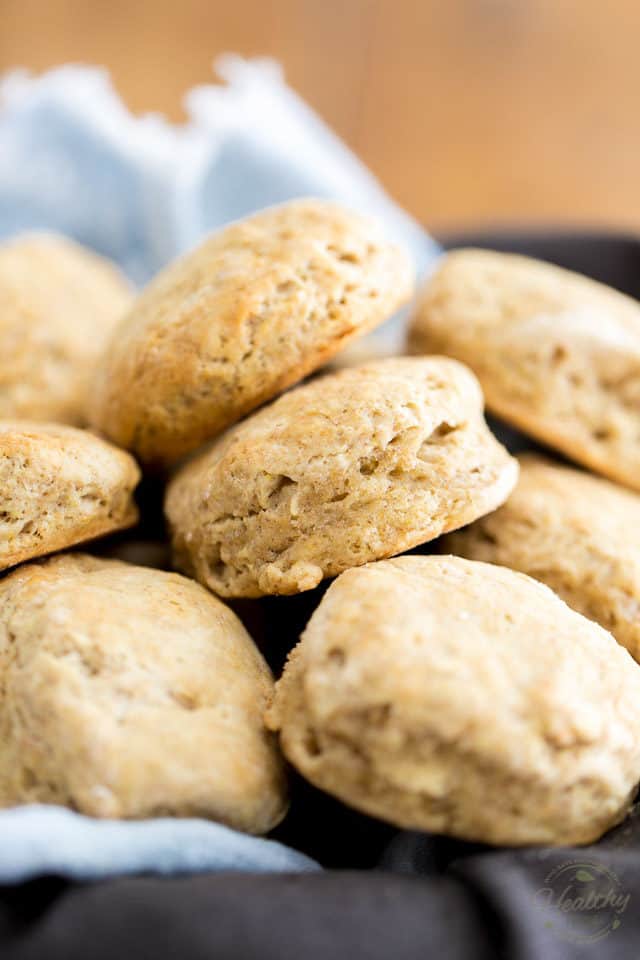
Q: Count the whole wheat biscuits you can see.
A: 8